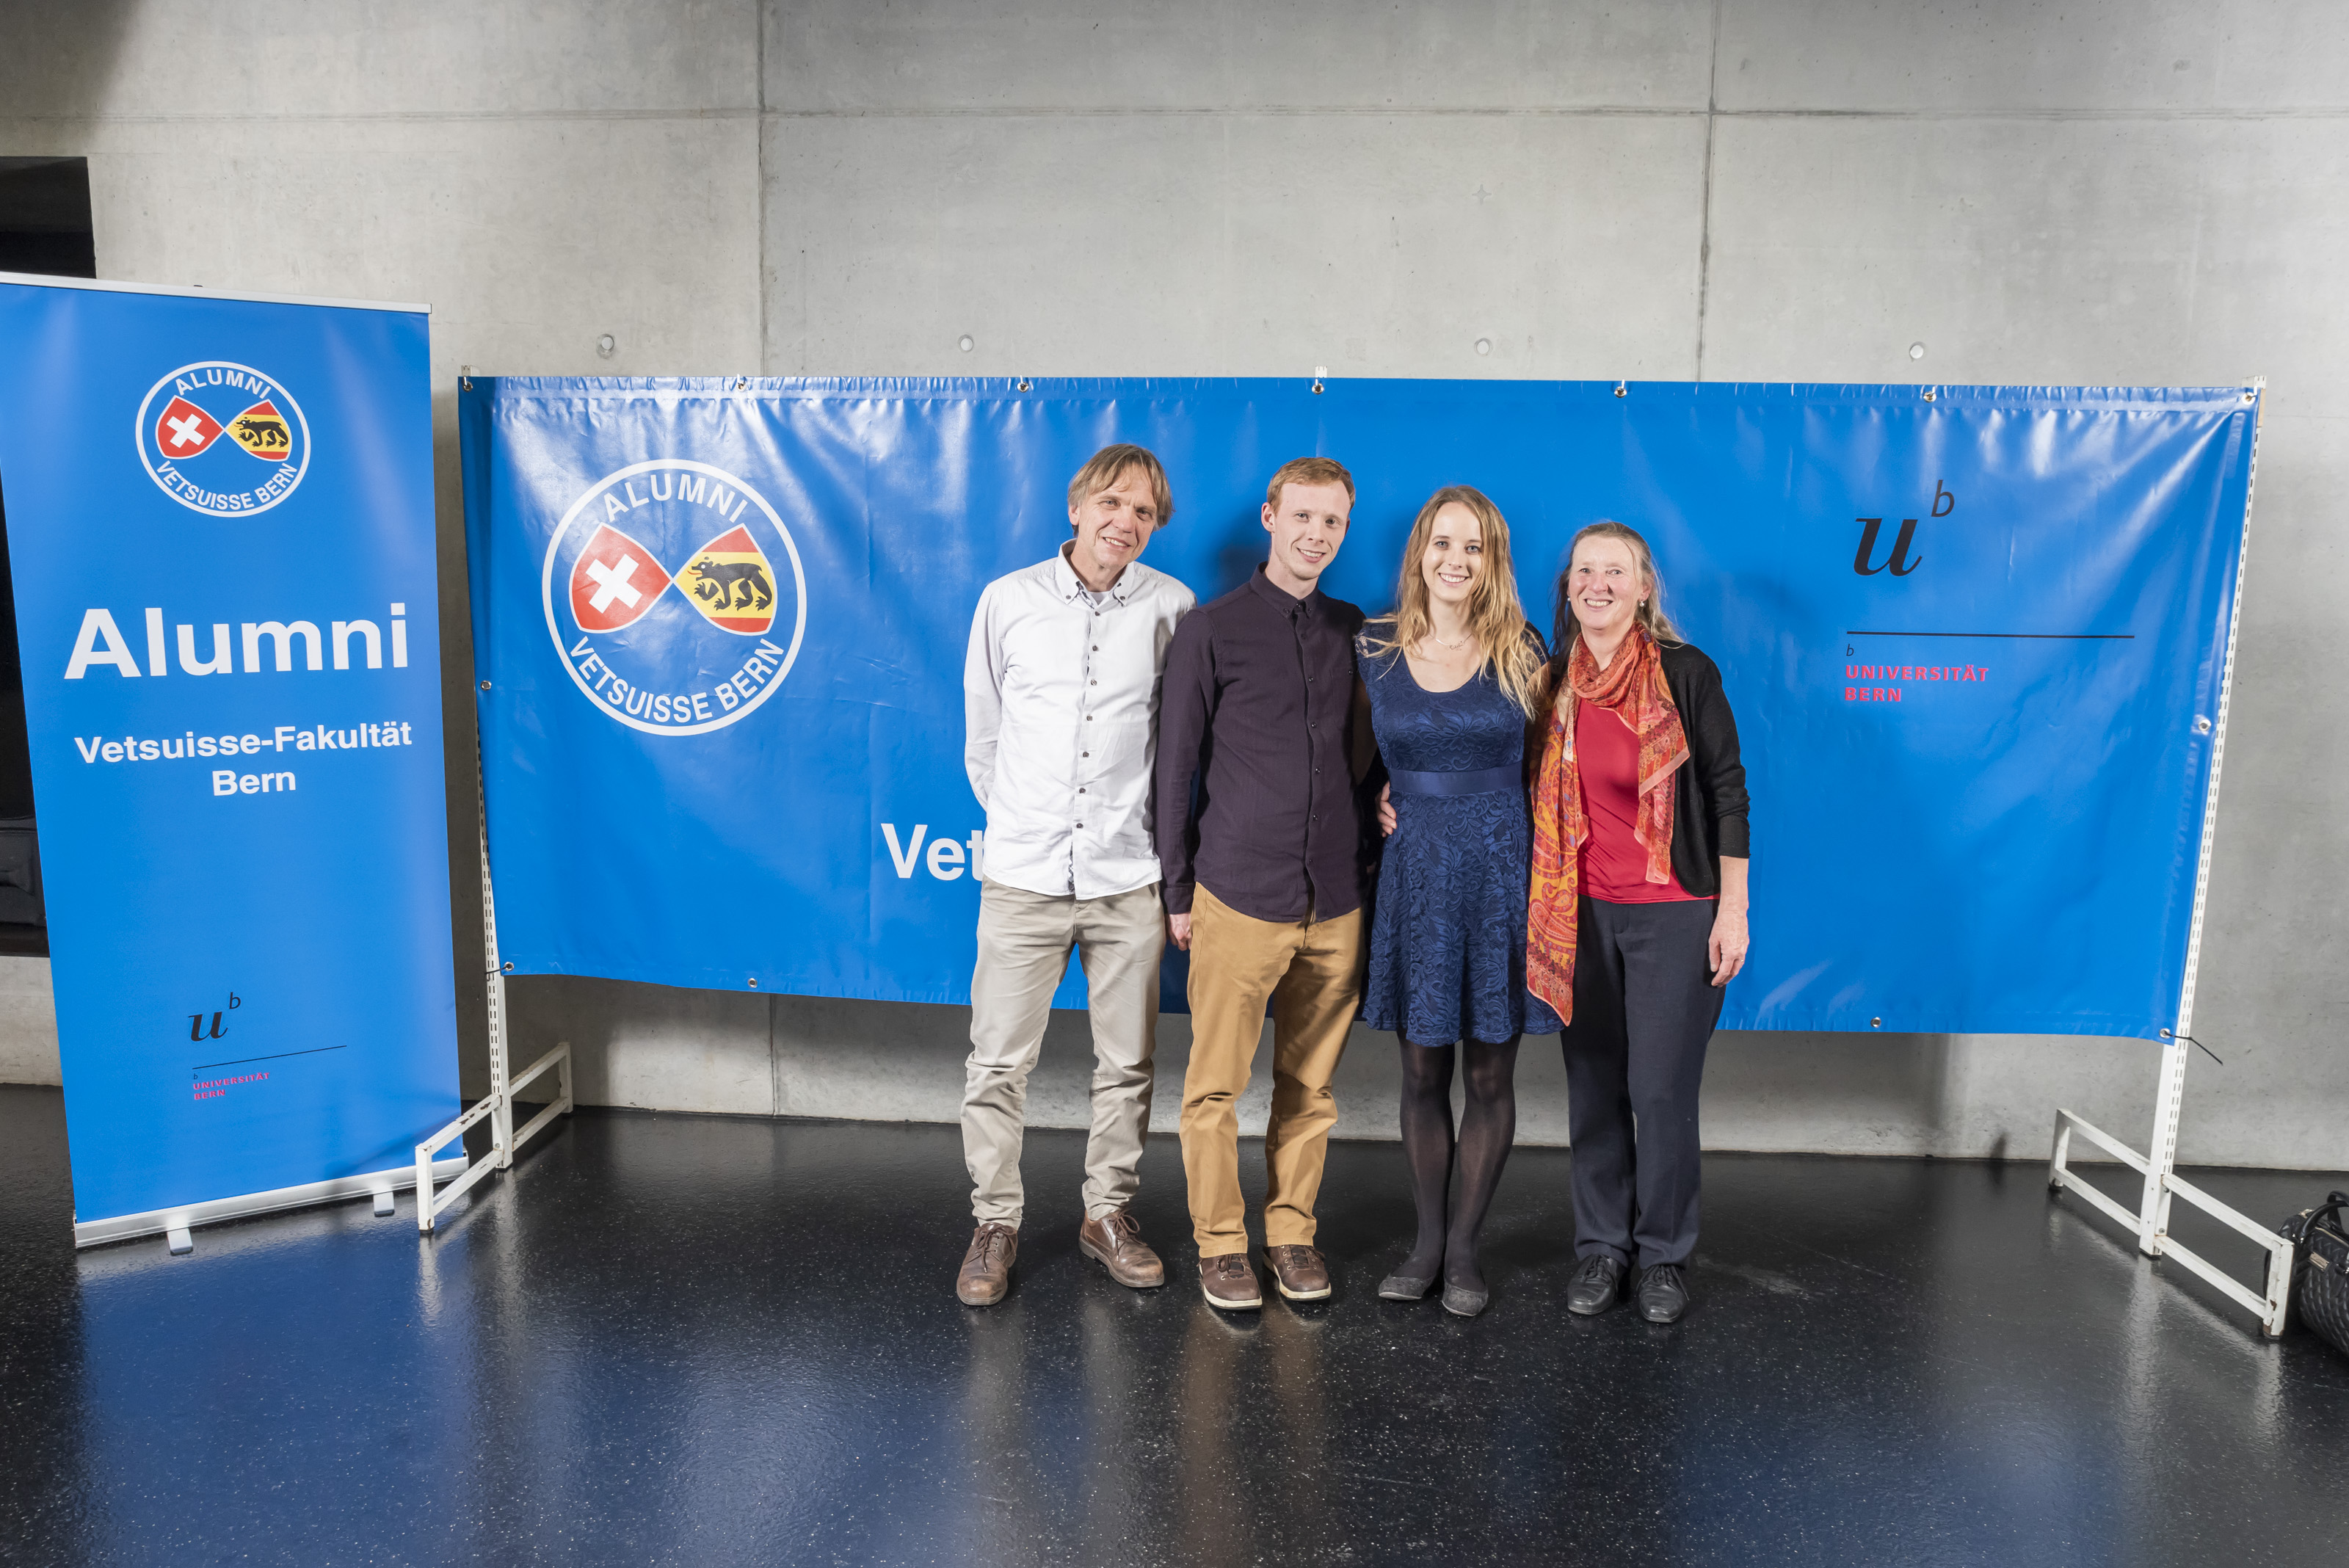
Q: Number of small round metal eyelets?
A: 13